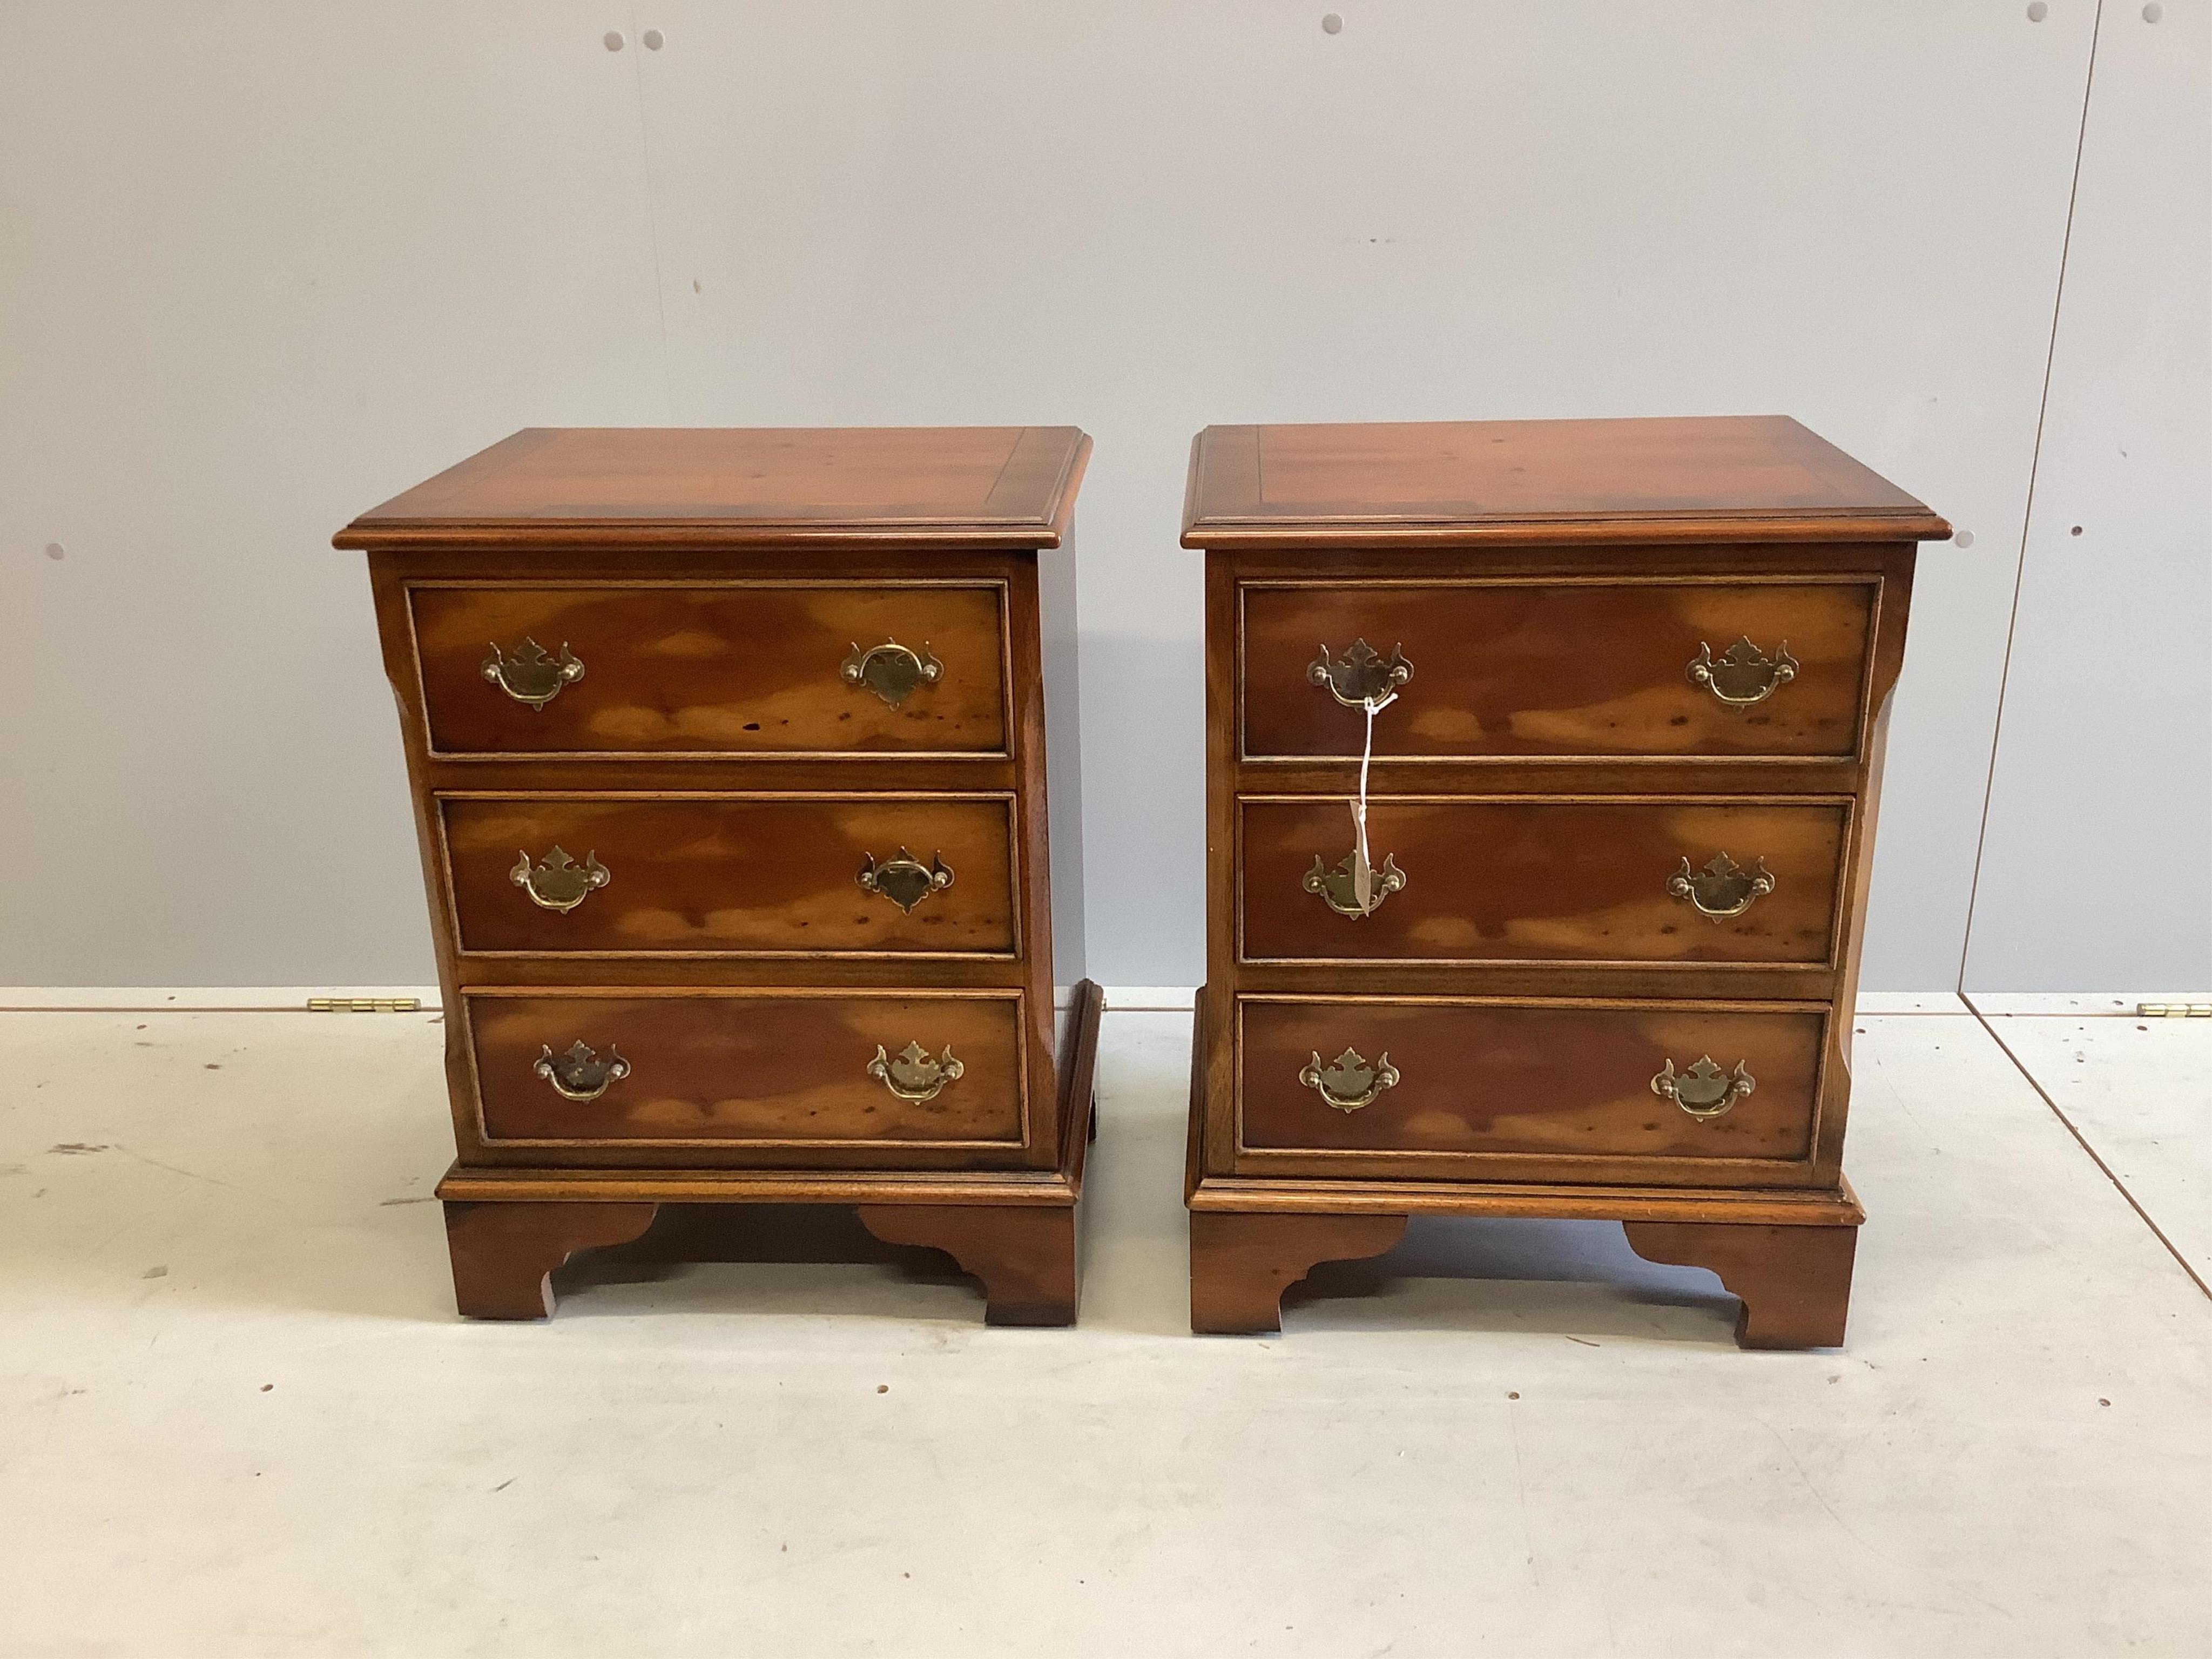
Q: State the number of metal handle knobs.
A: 12